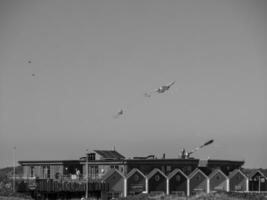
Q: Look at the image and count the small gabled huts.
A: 8